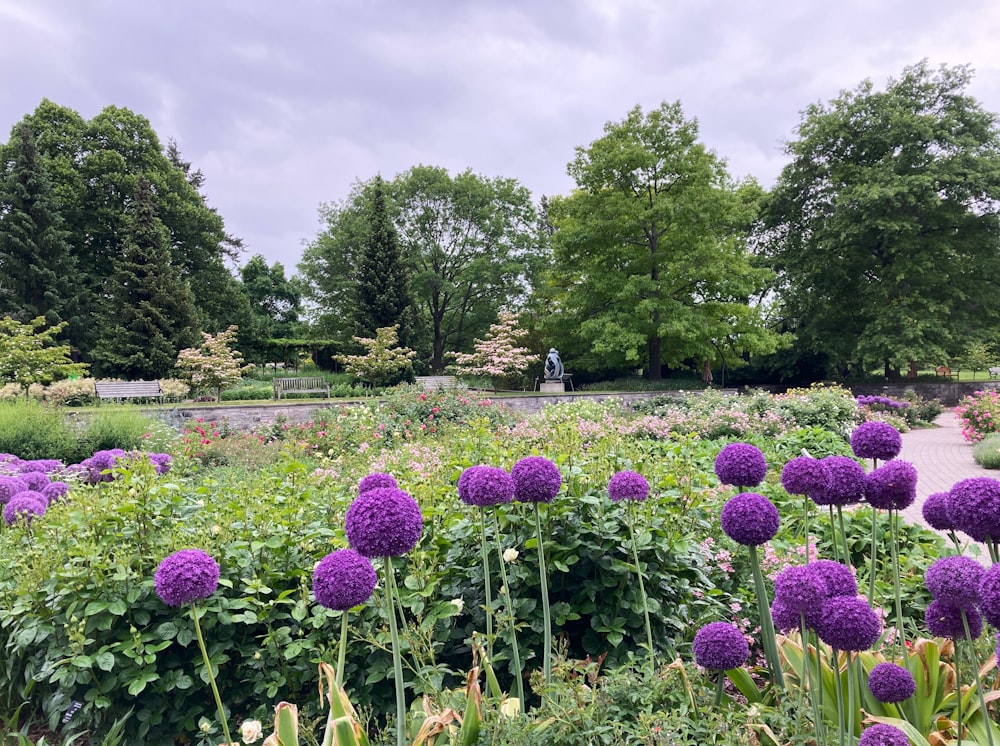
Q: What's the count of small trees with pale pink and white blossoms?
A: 3